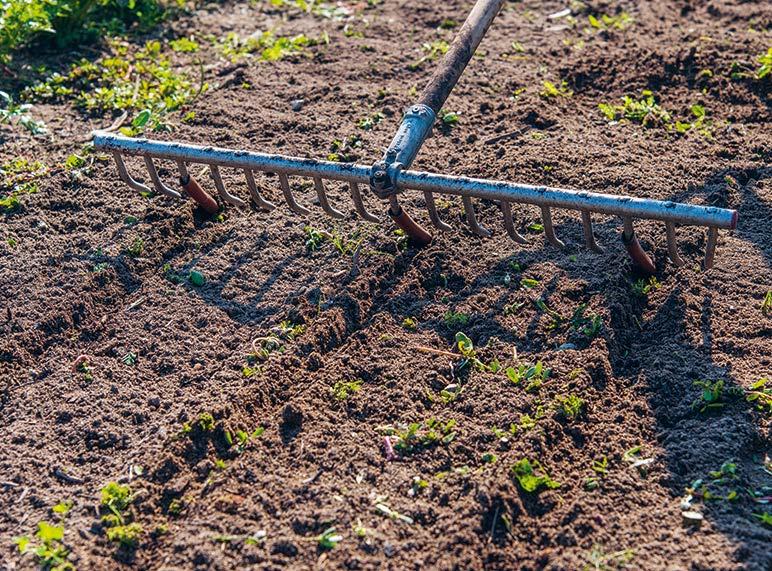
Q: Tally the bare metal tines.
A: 14